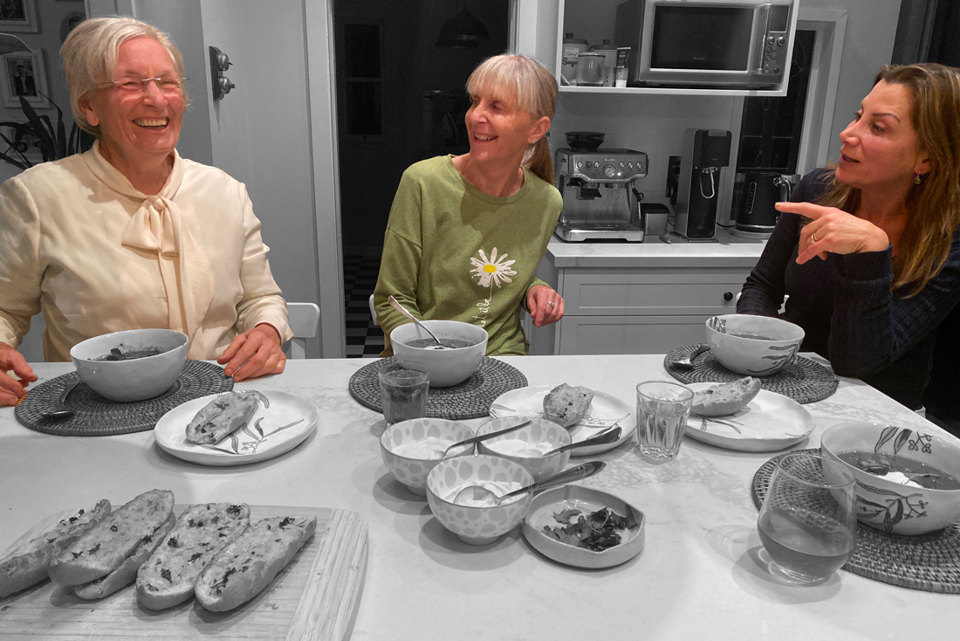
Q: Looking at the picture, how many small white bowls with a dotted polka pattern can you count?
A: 3